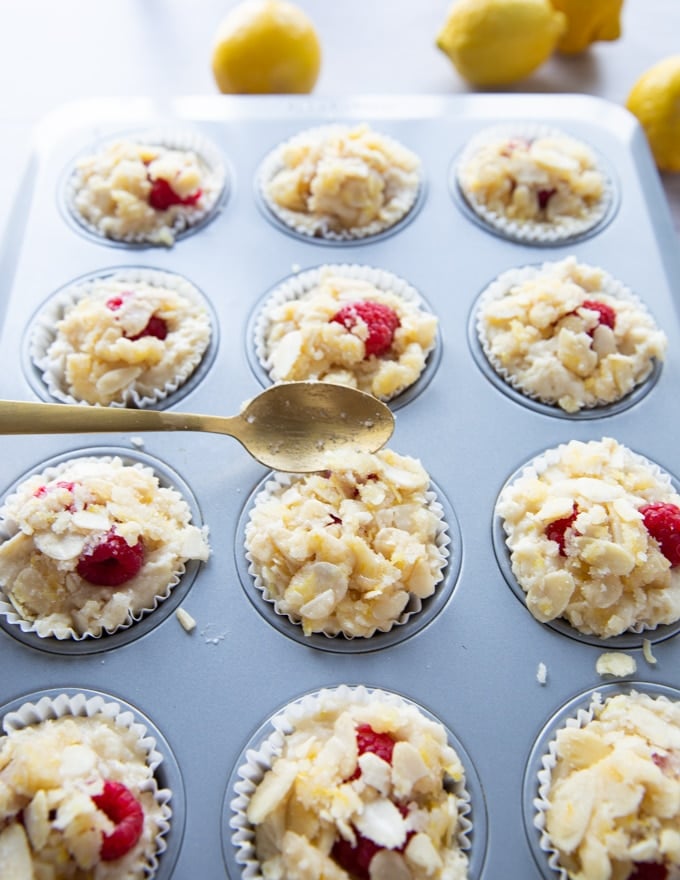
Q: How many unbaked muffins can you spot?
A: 12